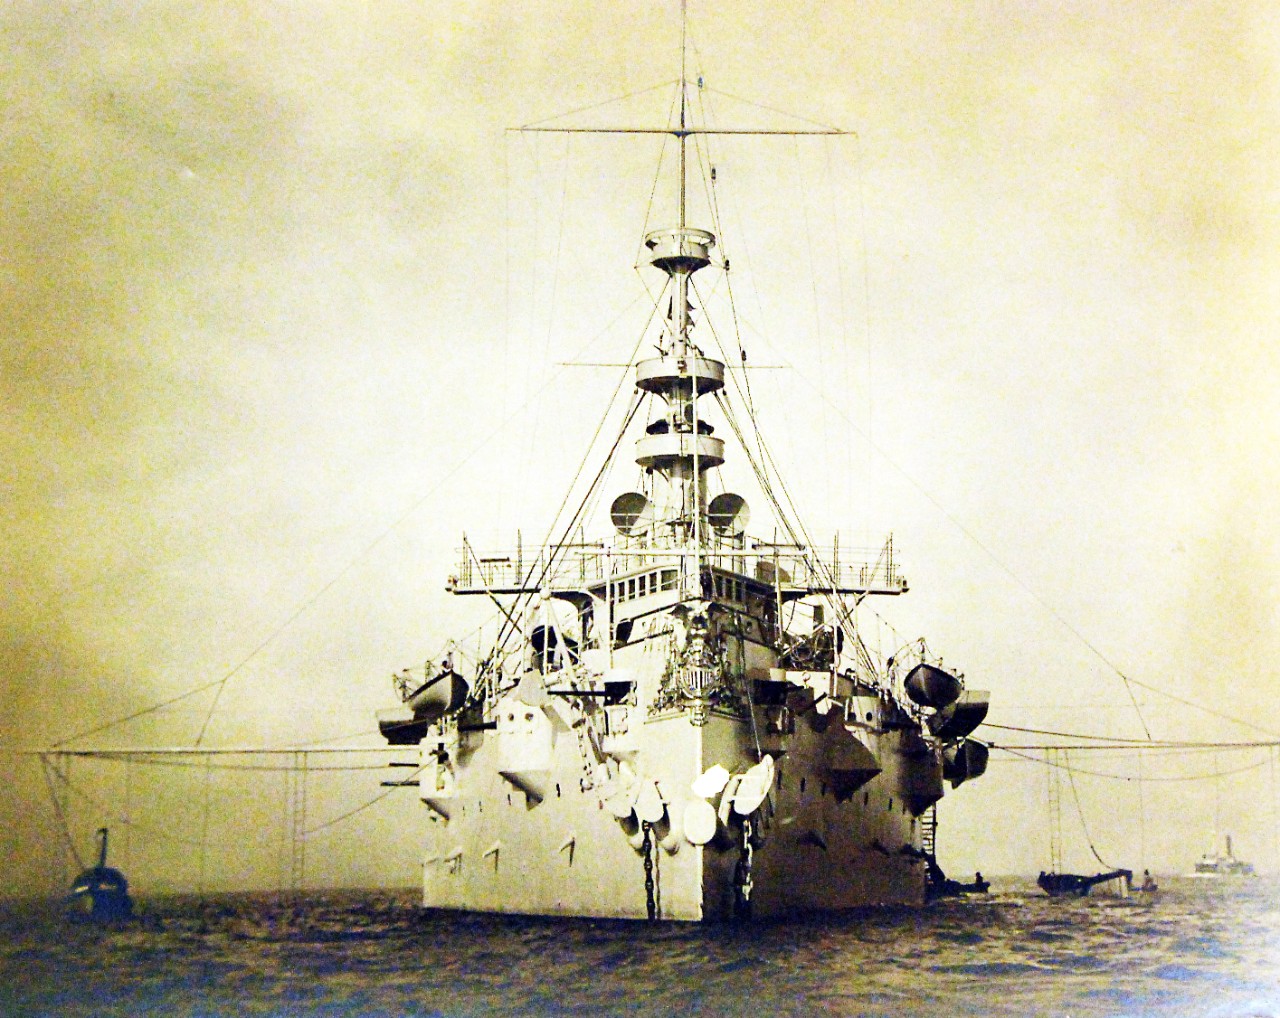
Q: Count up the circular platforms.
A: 3